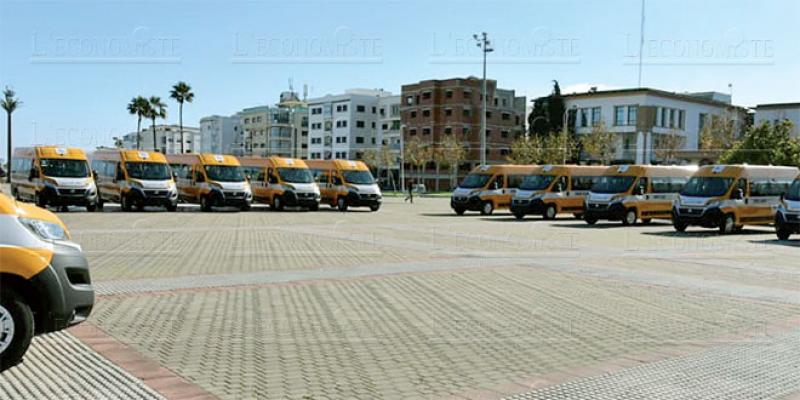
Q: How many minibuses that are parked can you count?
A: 11